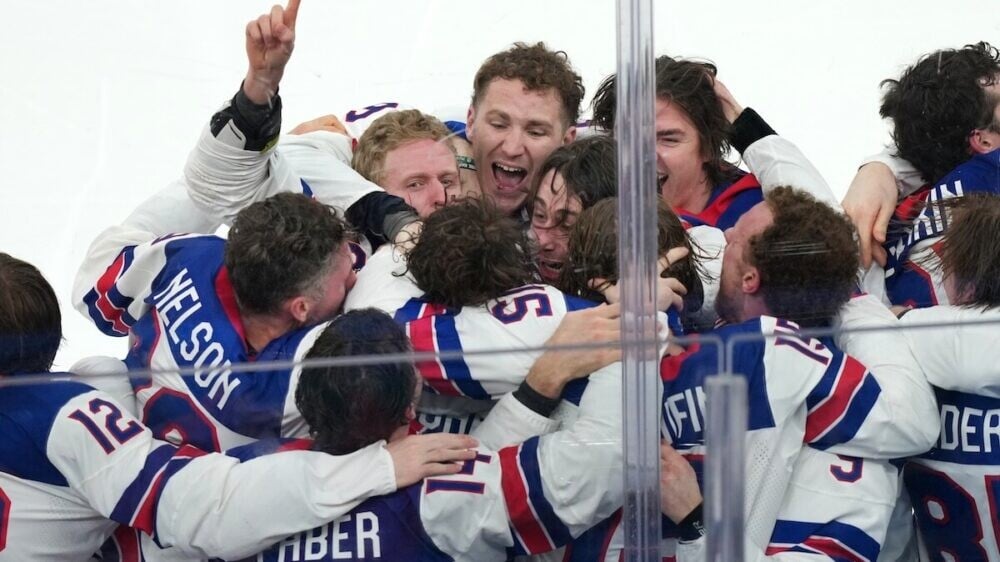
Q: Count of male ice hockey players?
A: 12